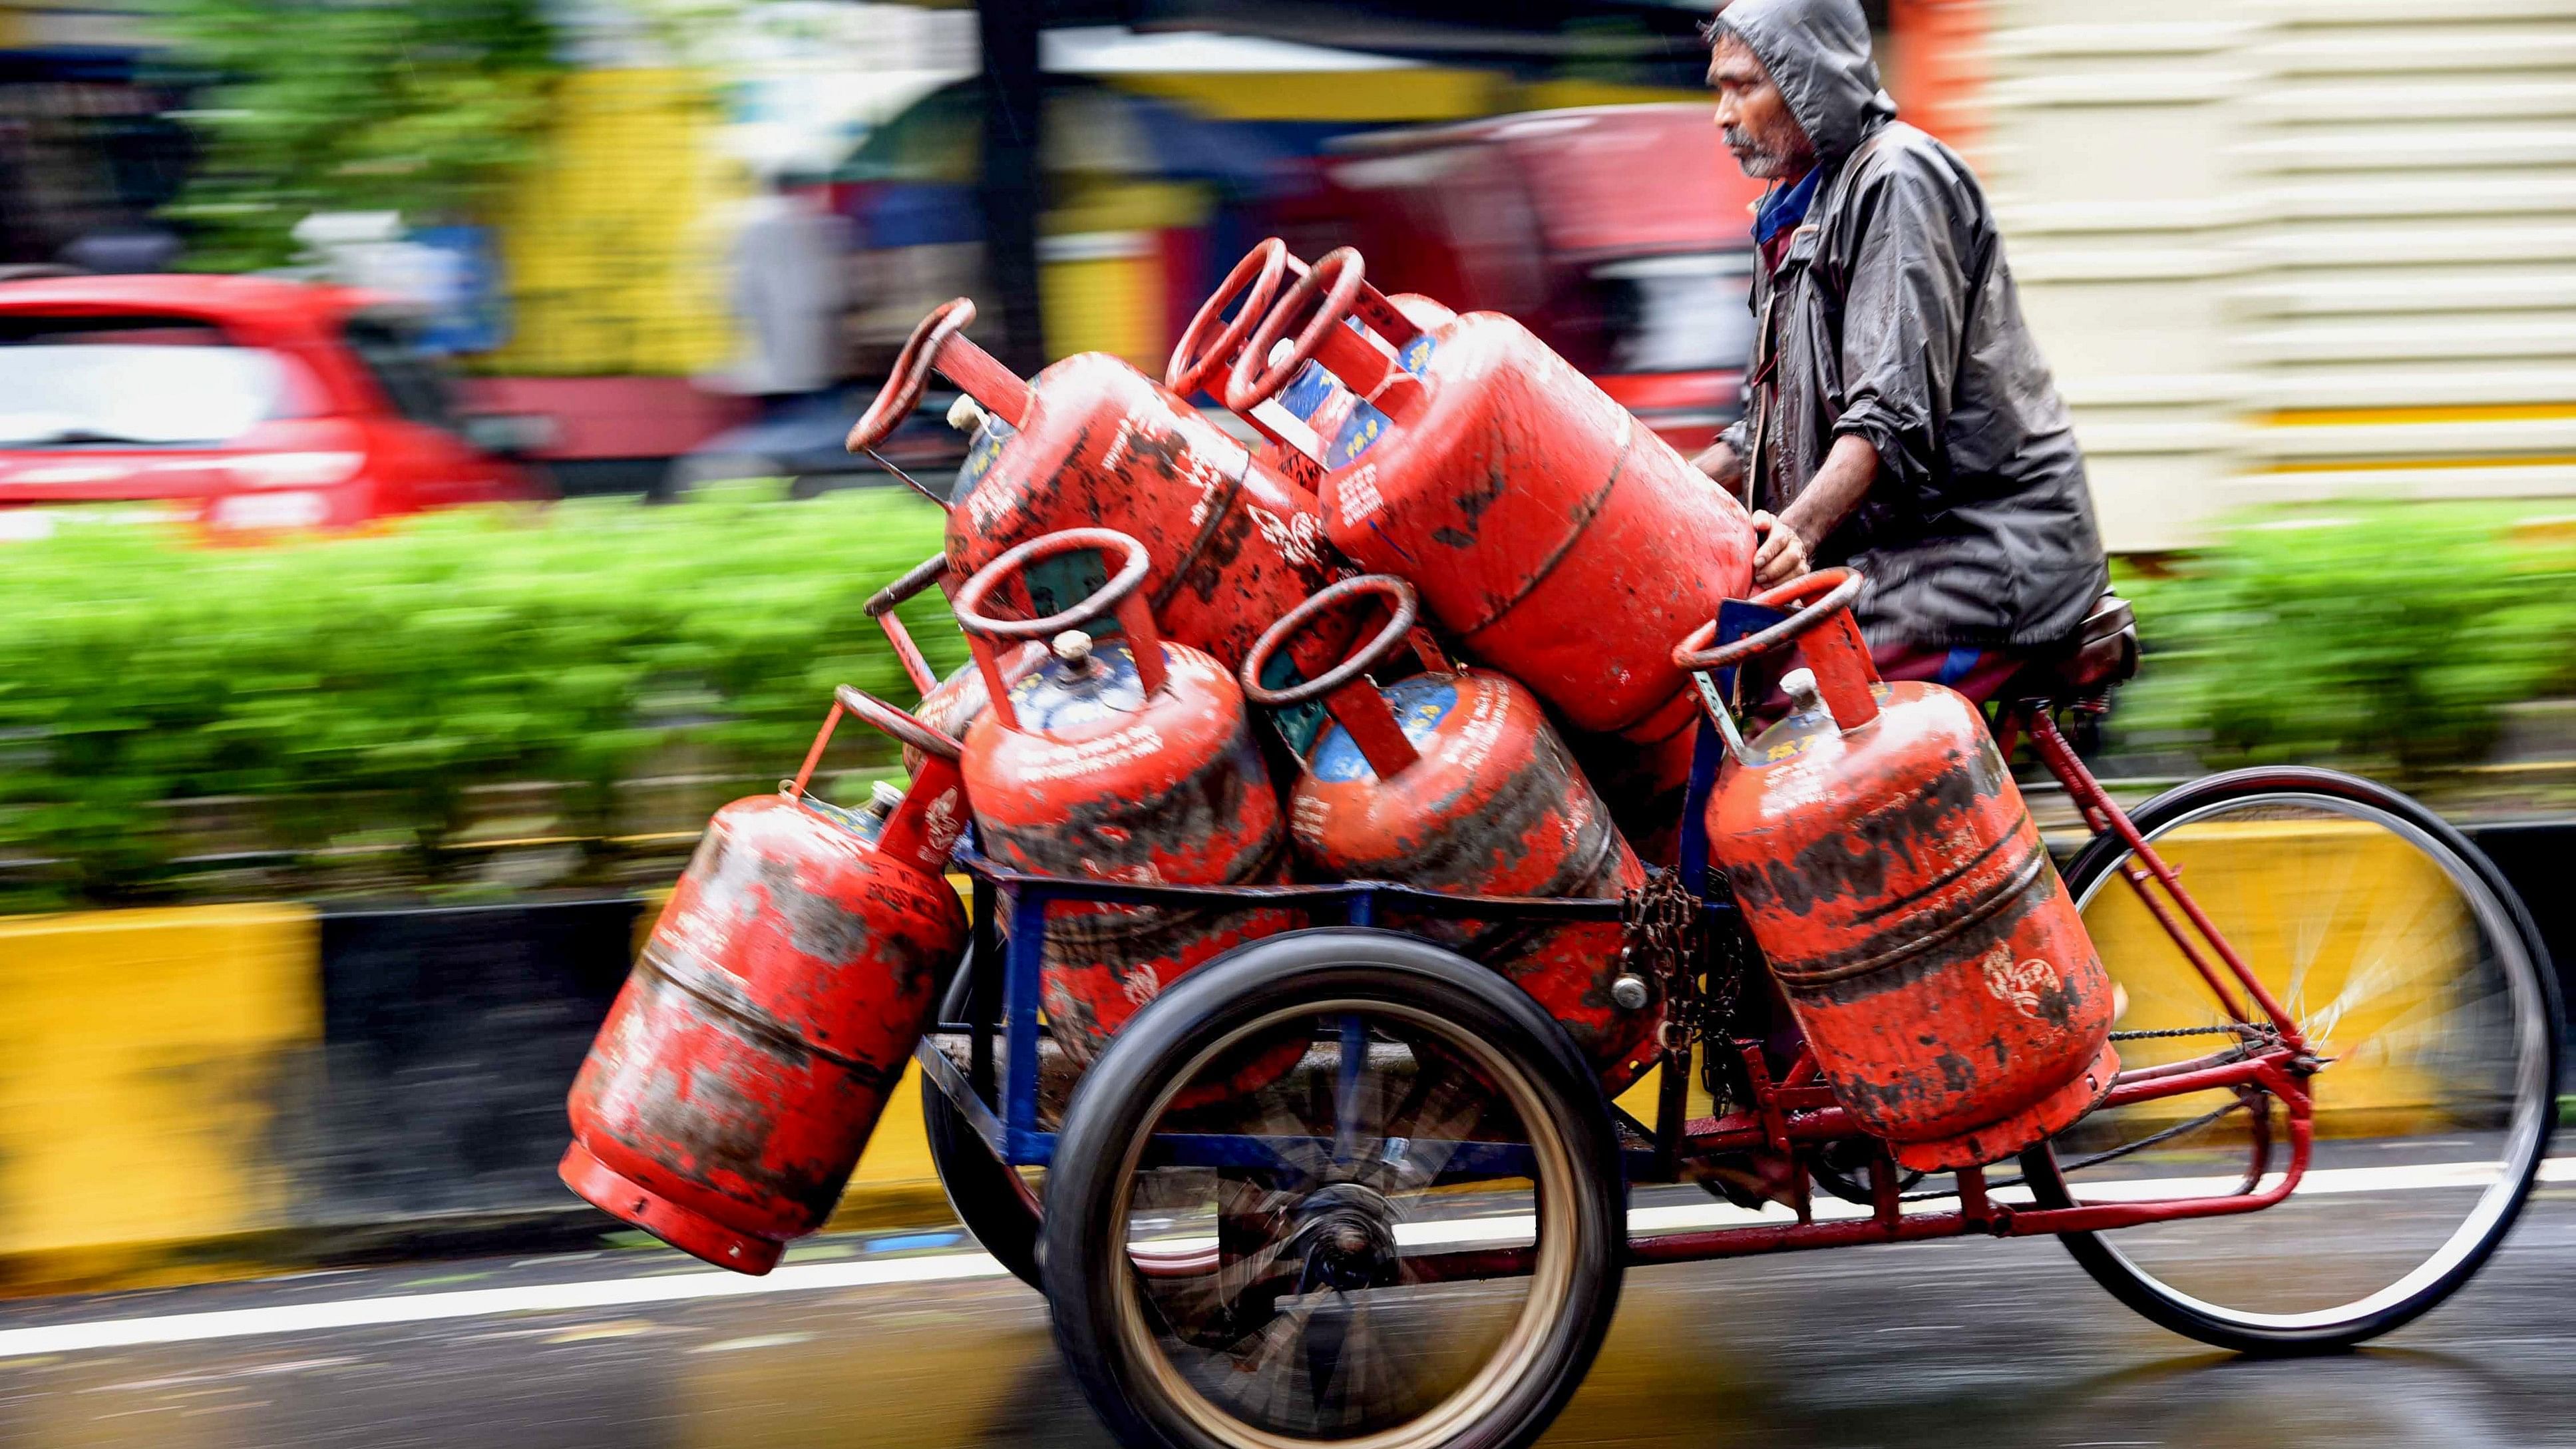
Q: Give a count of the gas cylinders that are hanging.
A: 2